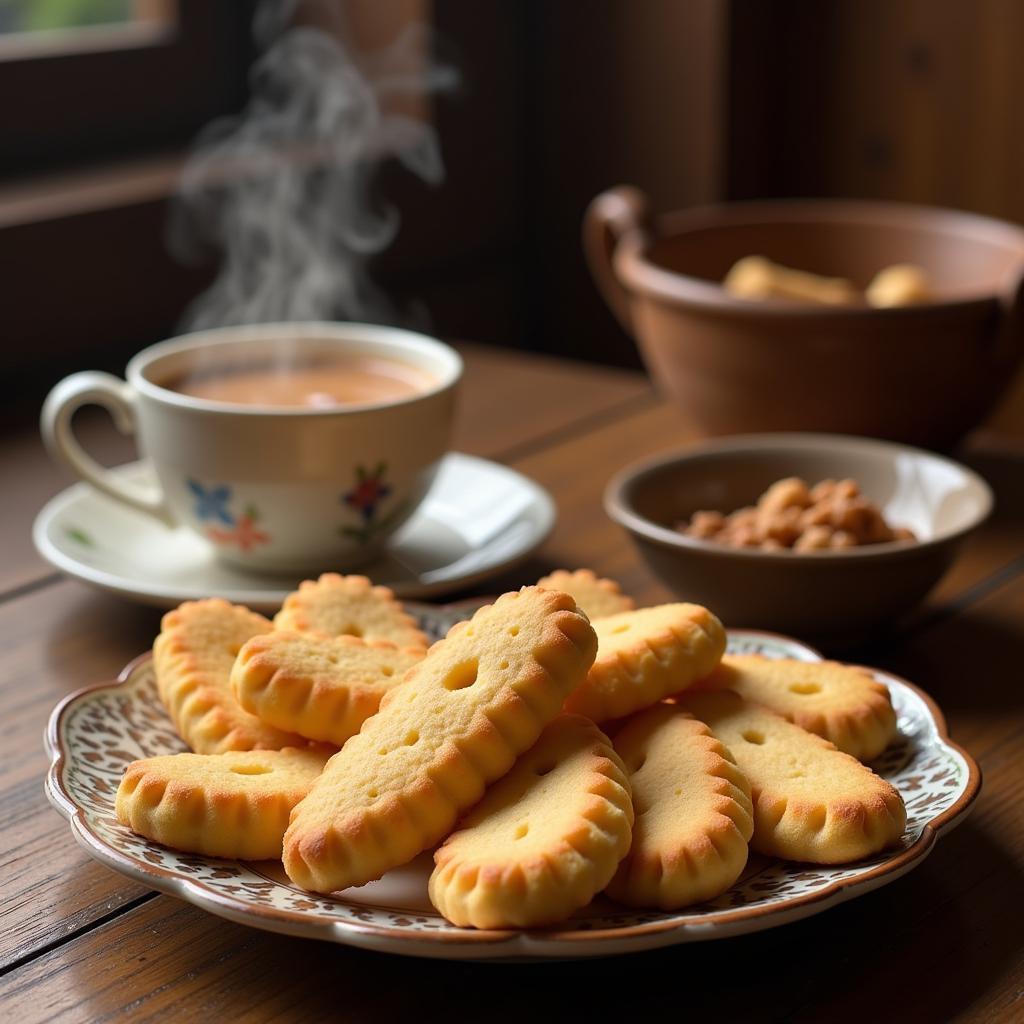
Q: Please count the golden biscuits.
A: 11